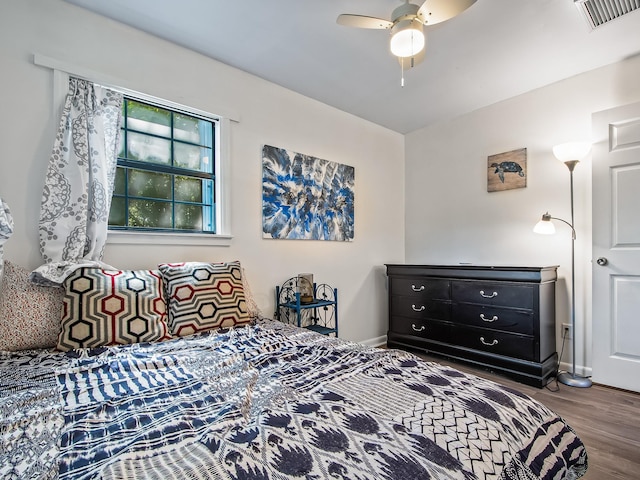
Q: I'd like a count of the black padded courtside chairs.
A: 0